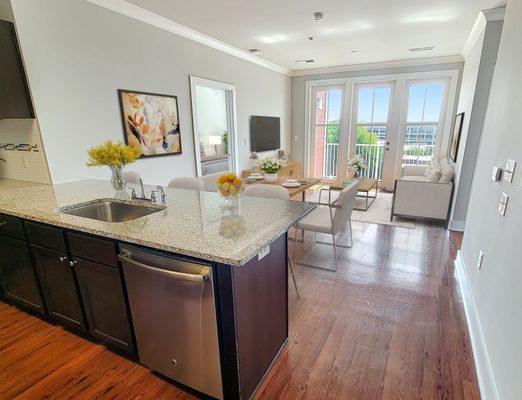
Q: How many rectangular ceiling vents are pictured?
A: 2